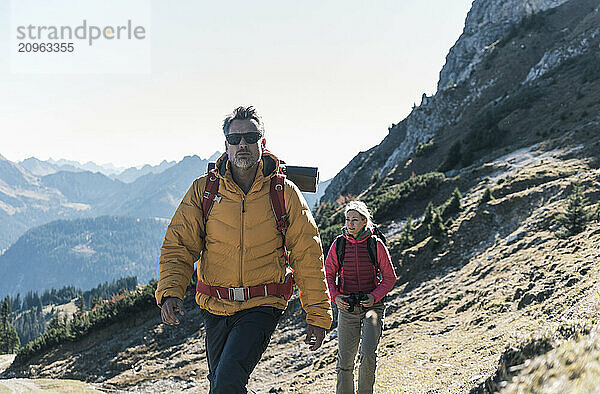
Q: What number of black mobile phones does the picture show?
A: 0